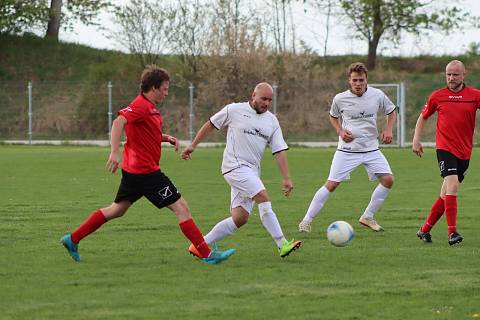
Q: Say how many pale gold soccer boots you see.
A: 2